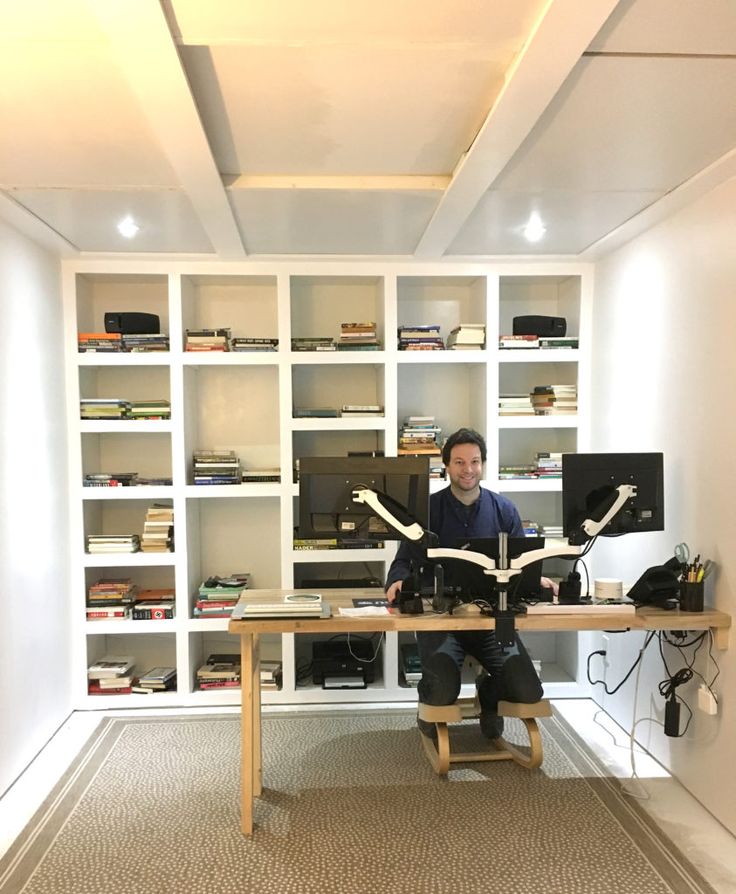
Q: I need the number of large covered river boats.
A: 0